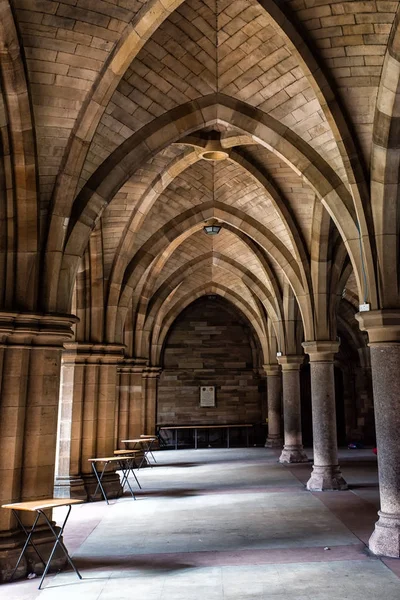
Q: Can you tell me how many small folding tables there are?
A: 5